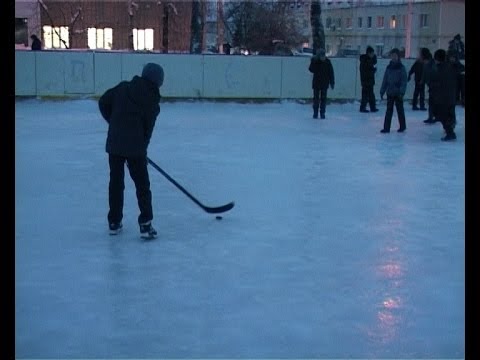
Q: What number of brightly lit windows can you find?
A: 3